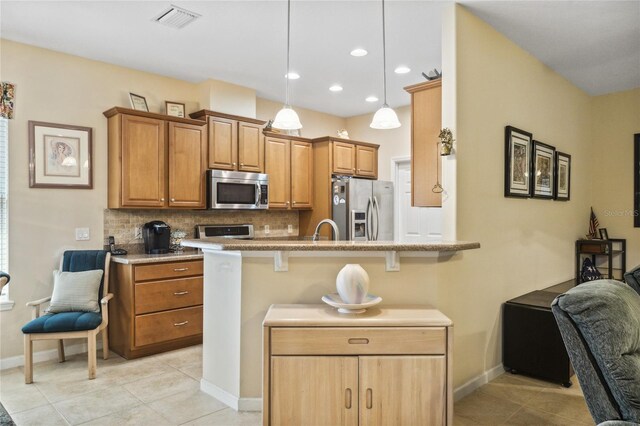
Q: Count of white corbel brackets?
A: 2